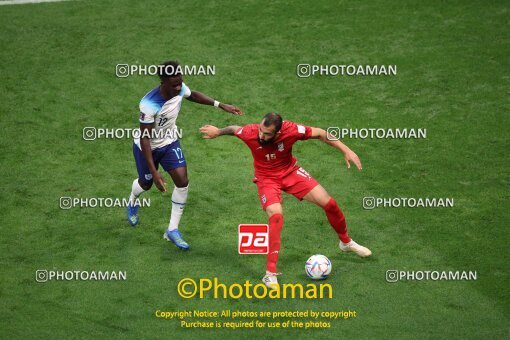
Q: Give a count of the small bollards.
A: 0